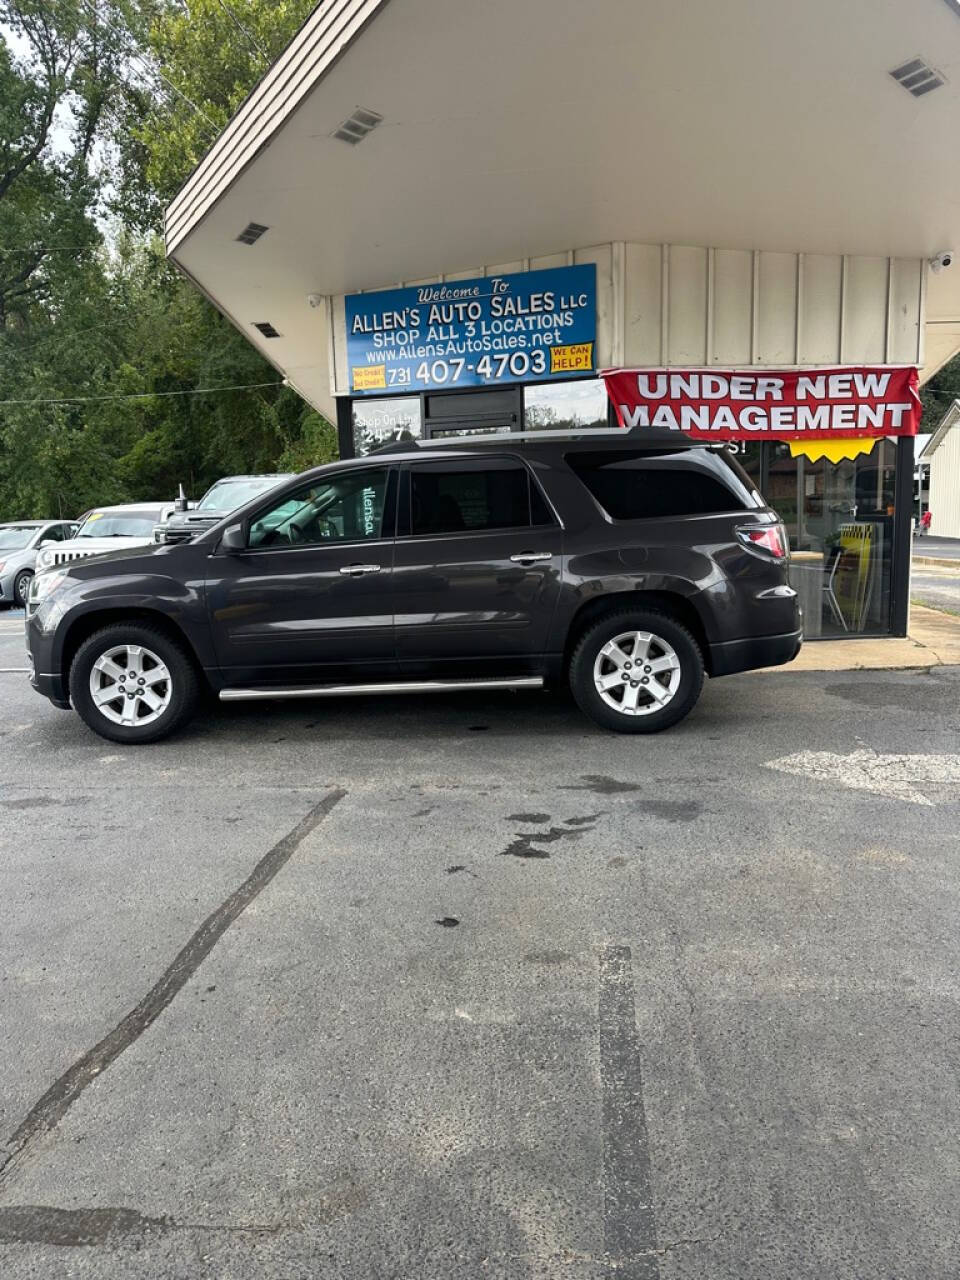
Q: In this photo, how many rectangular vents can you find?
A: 4